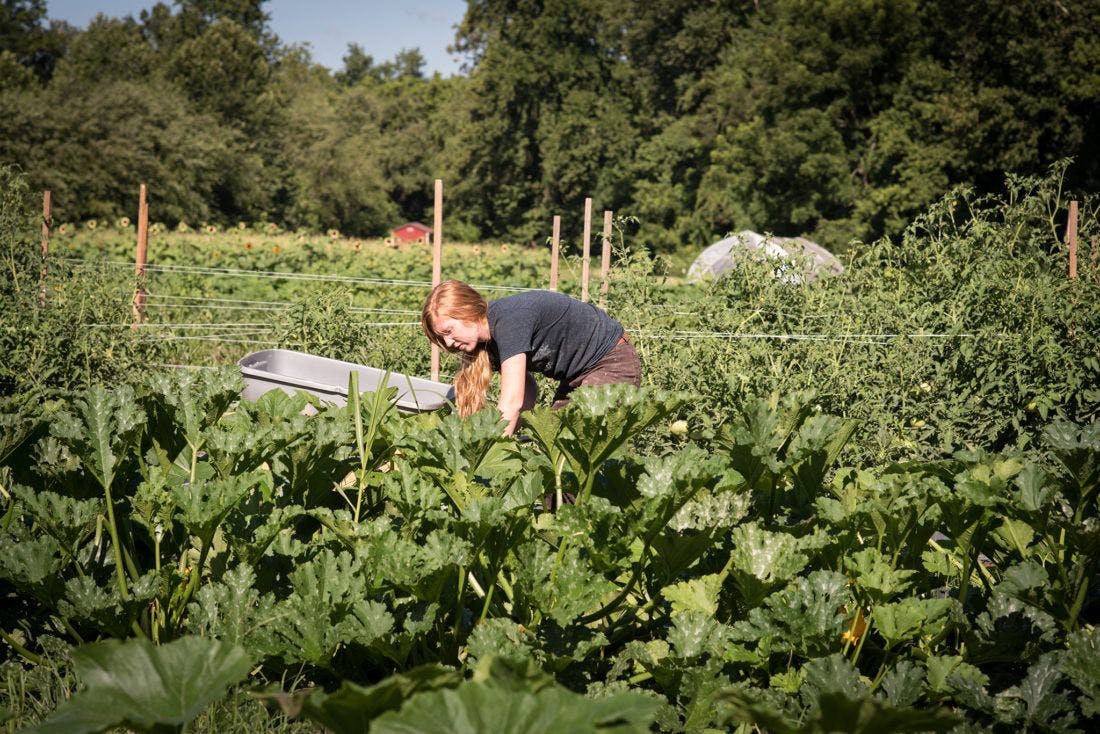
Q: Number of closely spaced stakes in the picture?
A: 3